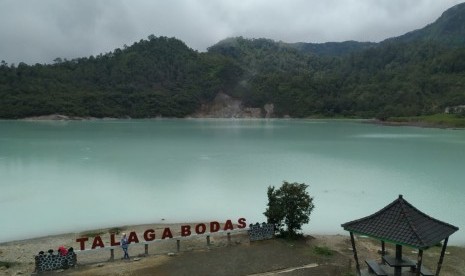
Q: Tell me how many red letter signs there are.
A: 11